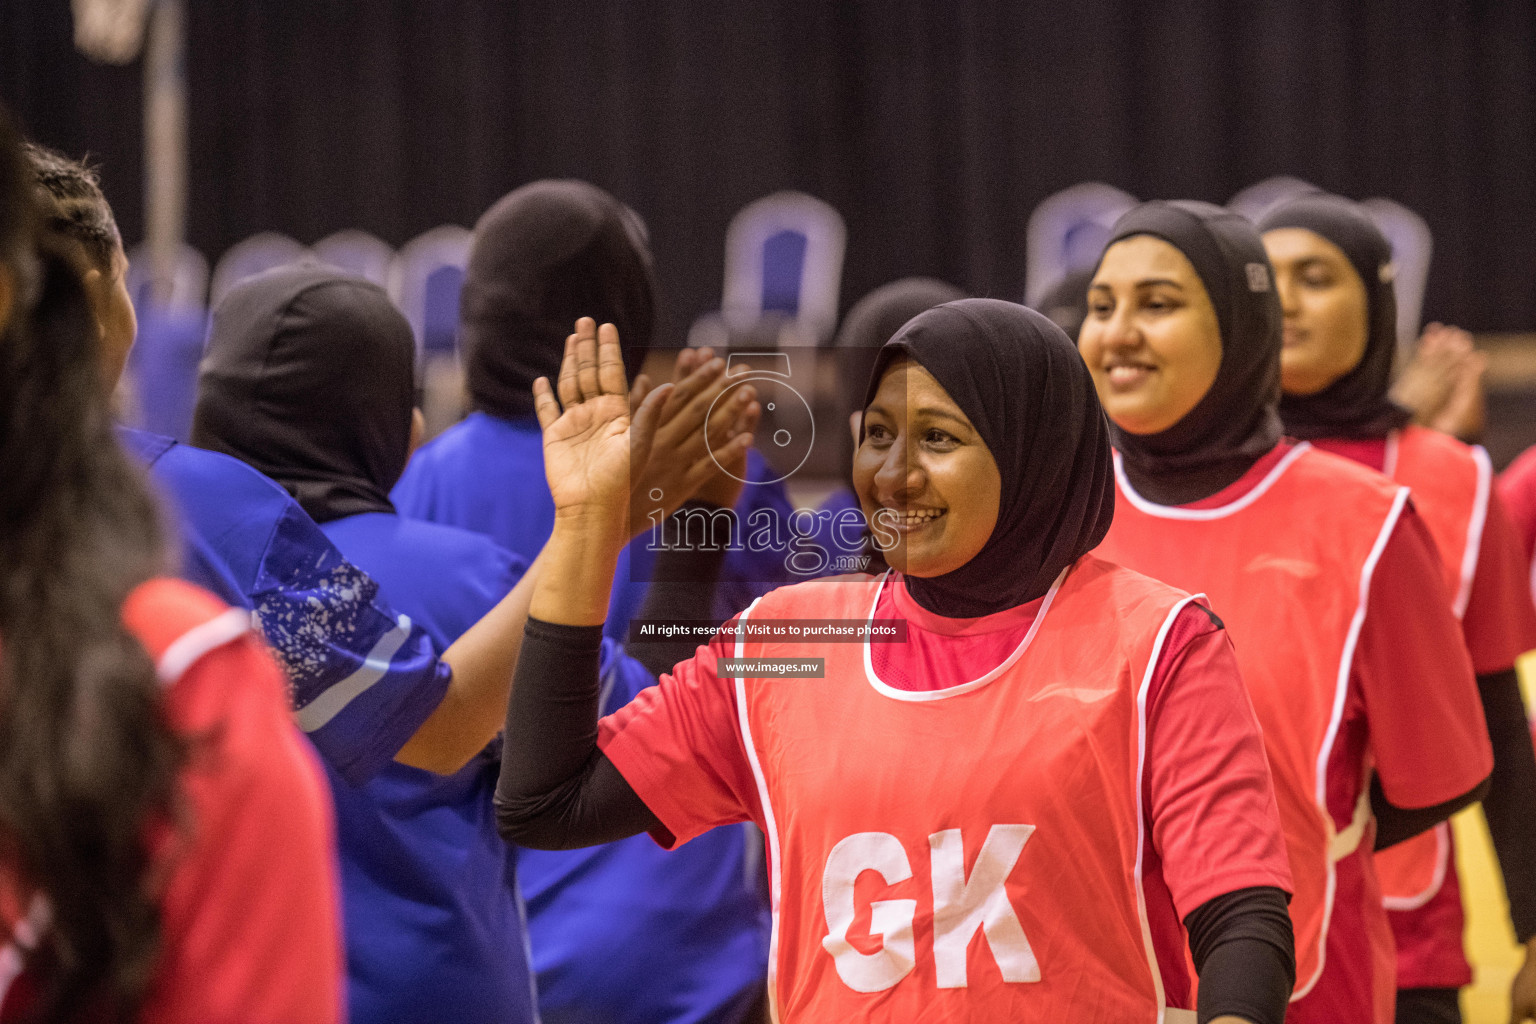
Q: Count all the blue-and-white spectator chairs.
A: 8